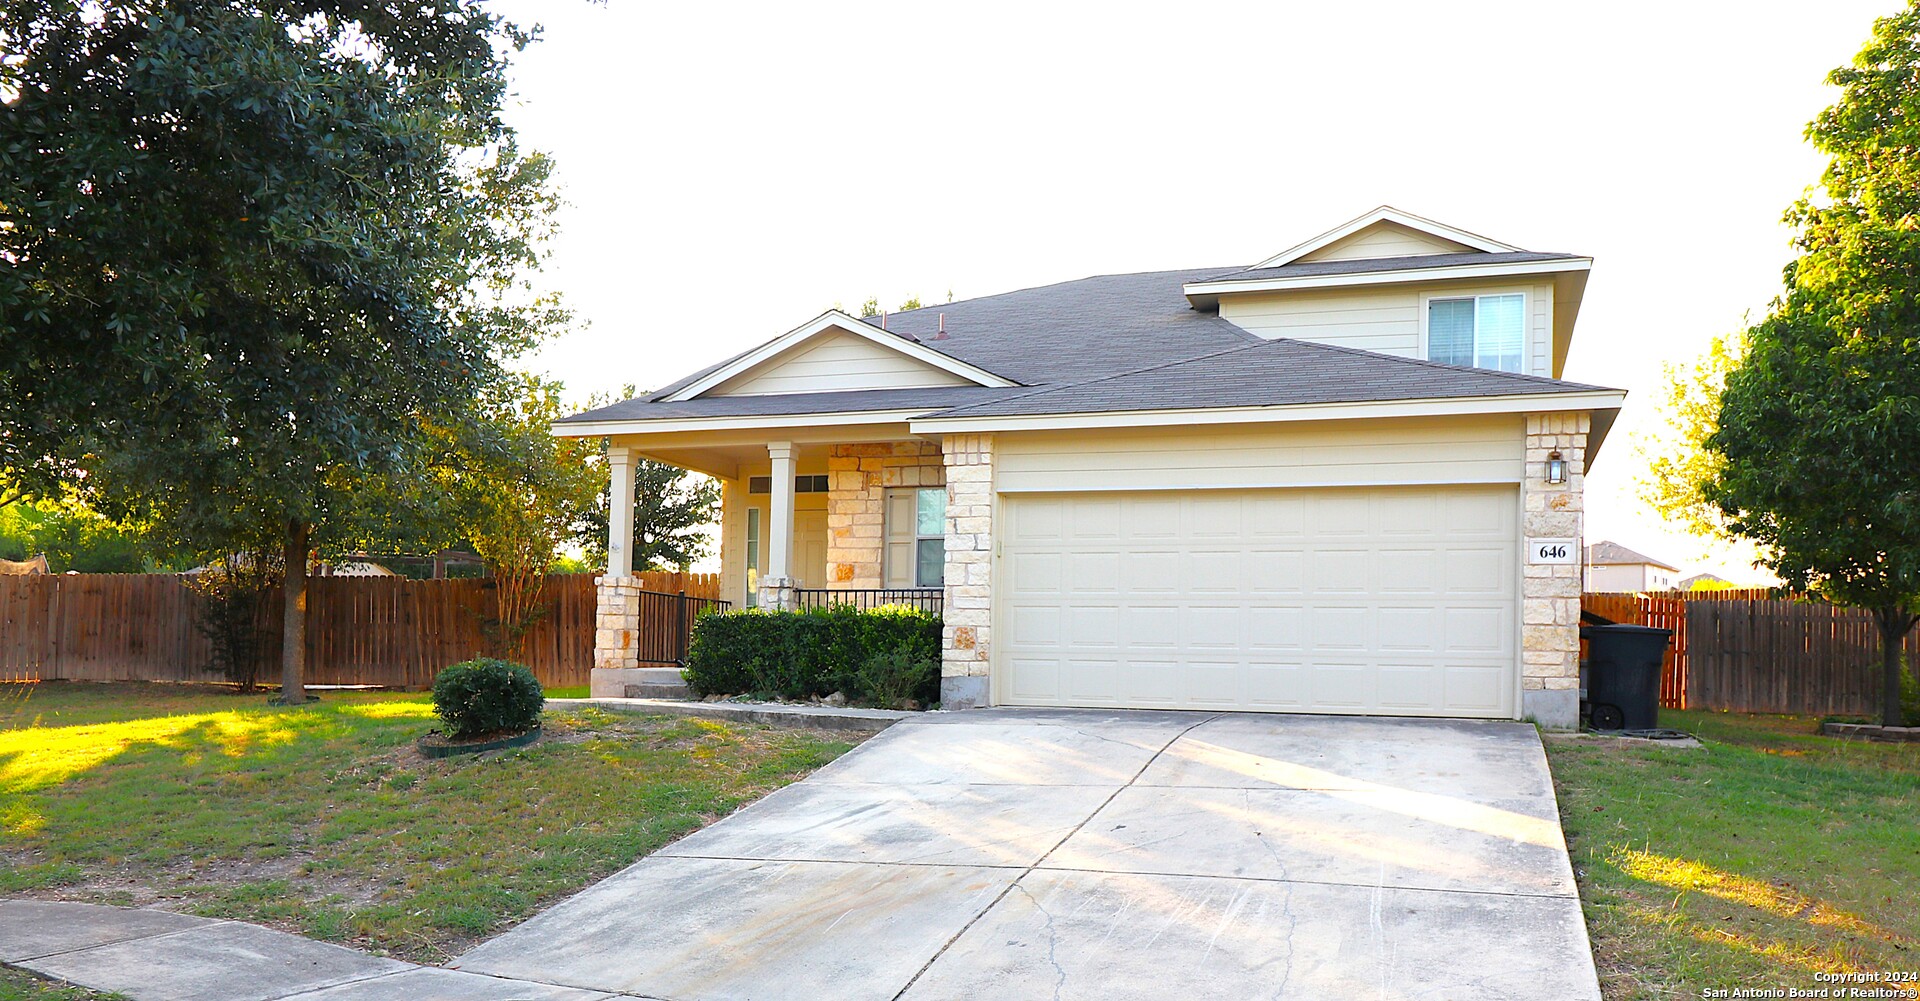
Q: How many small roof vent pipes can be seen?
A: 2